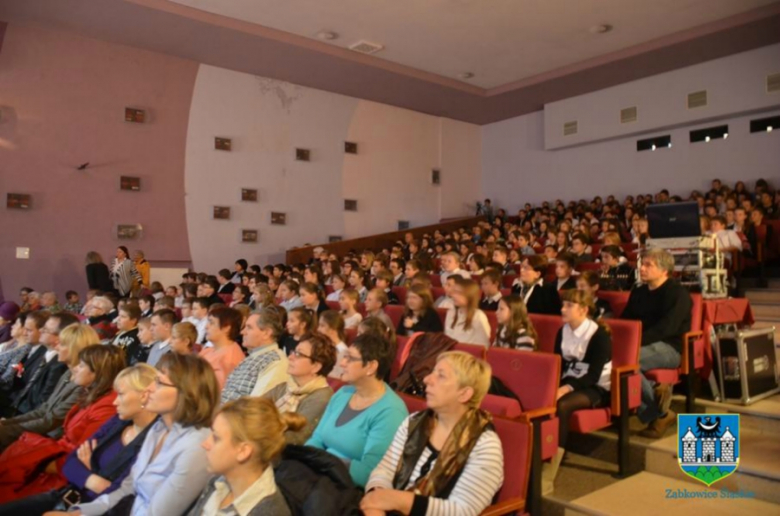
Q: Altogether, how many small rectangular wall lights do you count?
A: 15